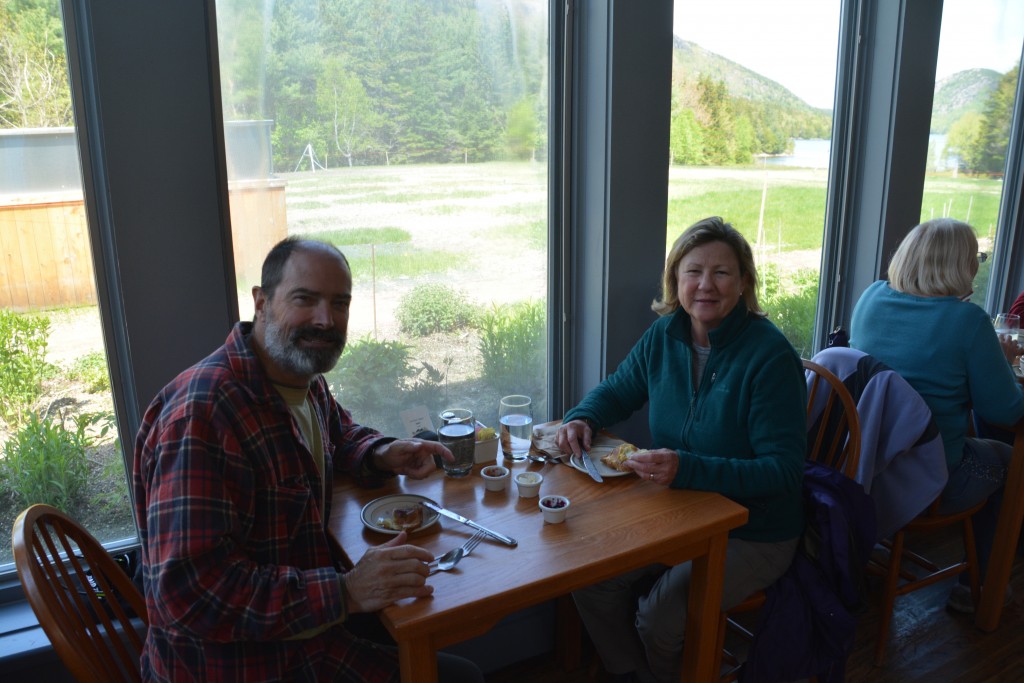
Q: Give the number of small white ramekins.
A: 3